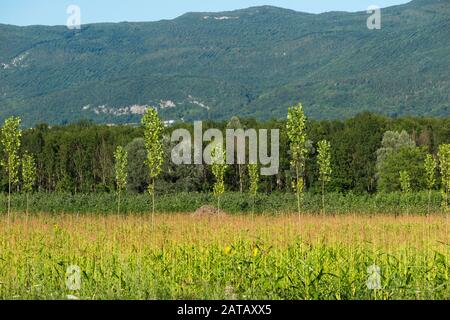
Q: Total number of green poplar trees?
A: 11